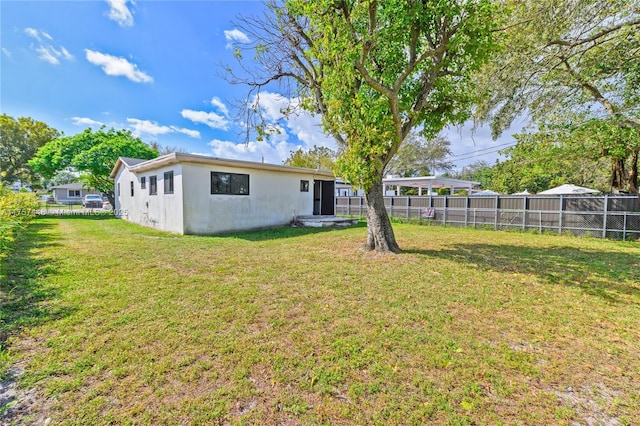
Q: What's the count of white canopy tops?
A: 3